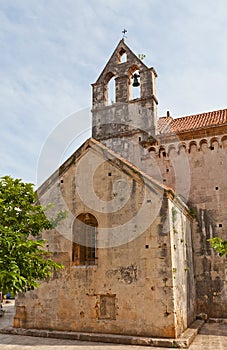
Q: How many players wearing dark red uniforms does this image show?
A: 0